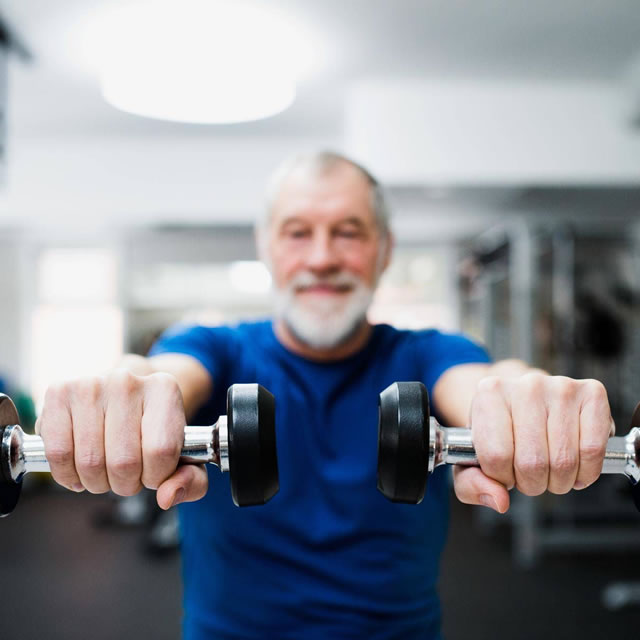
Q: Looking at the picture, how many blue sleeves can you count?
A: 2